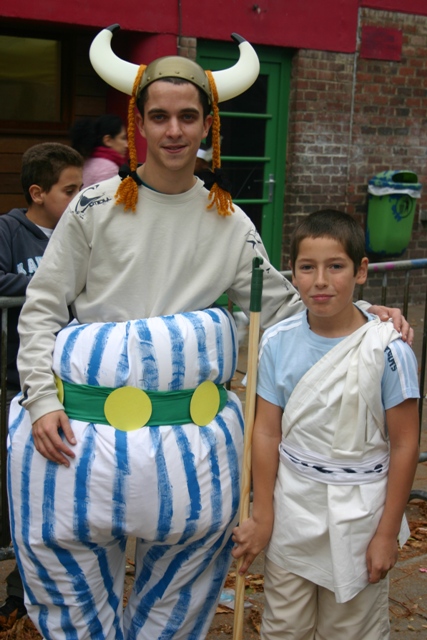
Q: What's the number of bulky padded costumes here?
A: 1